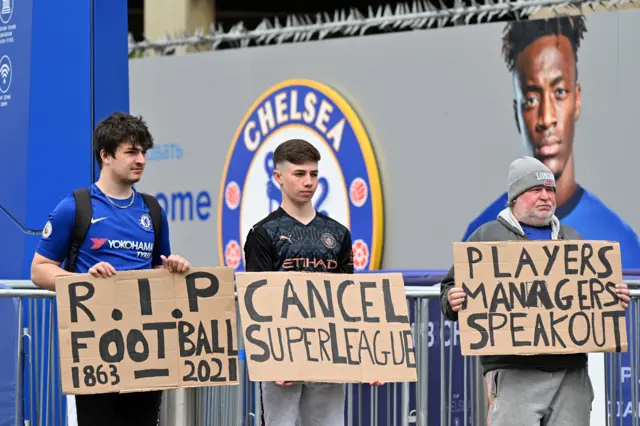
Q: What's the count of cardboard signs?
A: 3